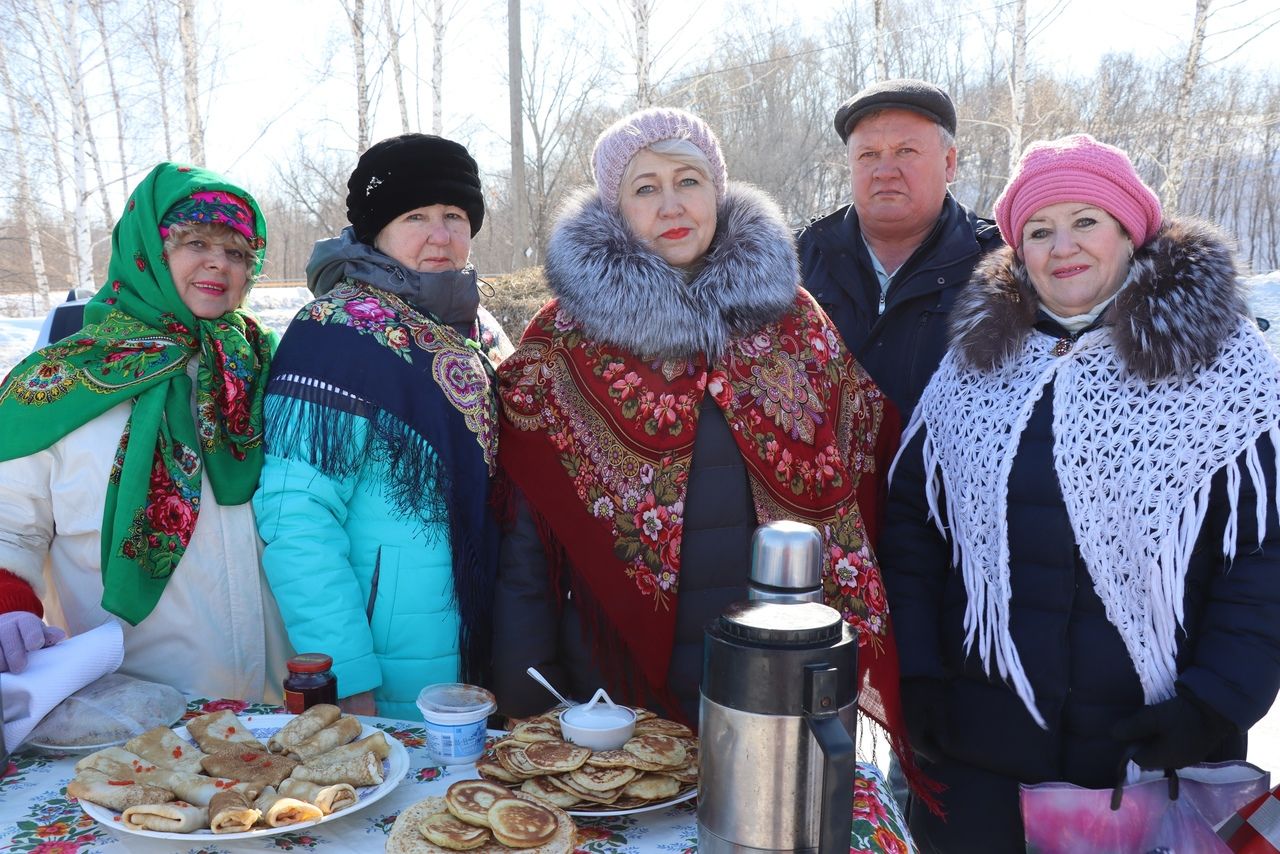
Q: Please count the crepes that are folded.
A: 14